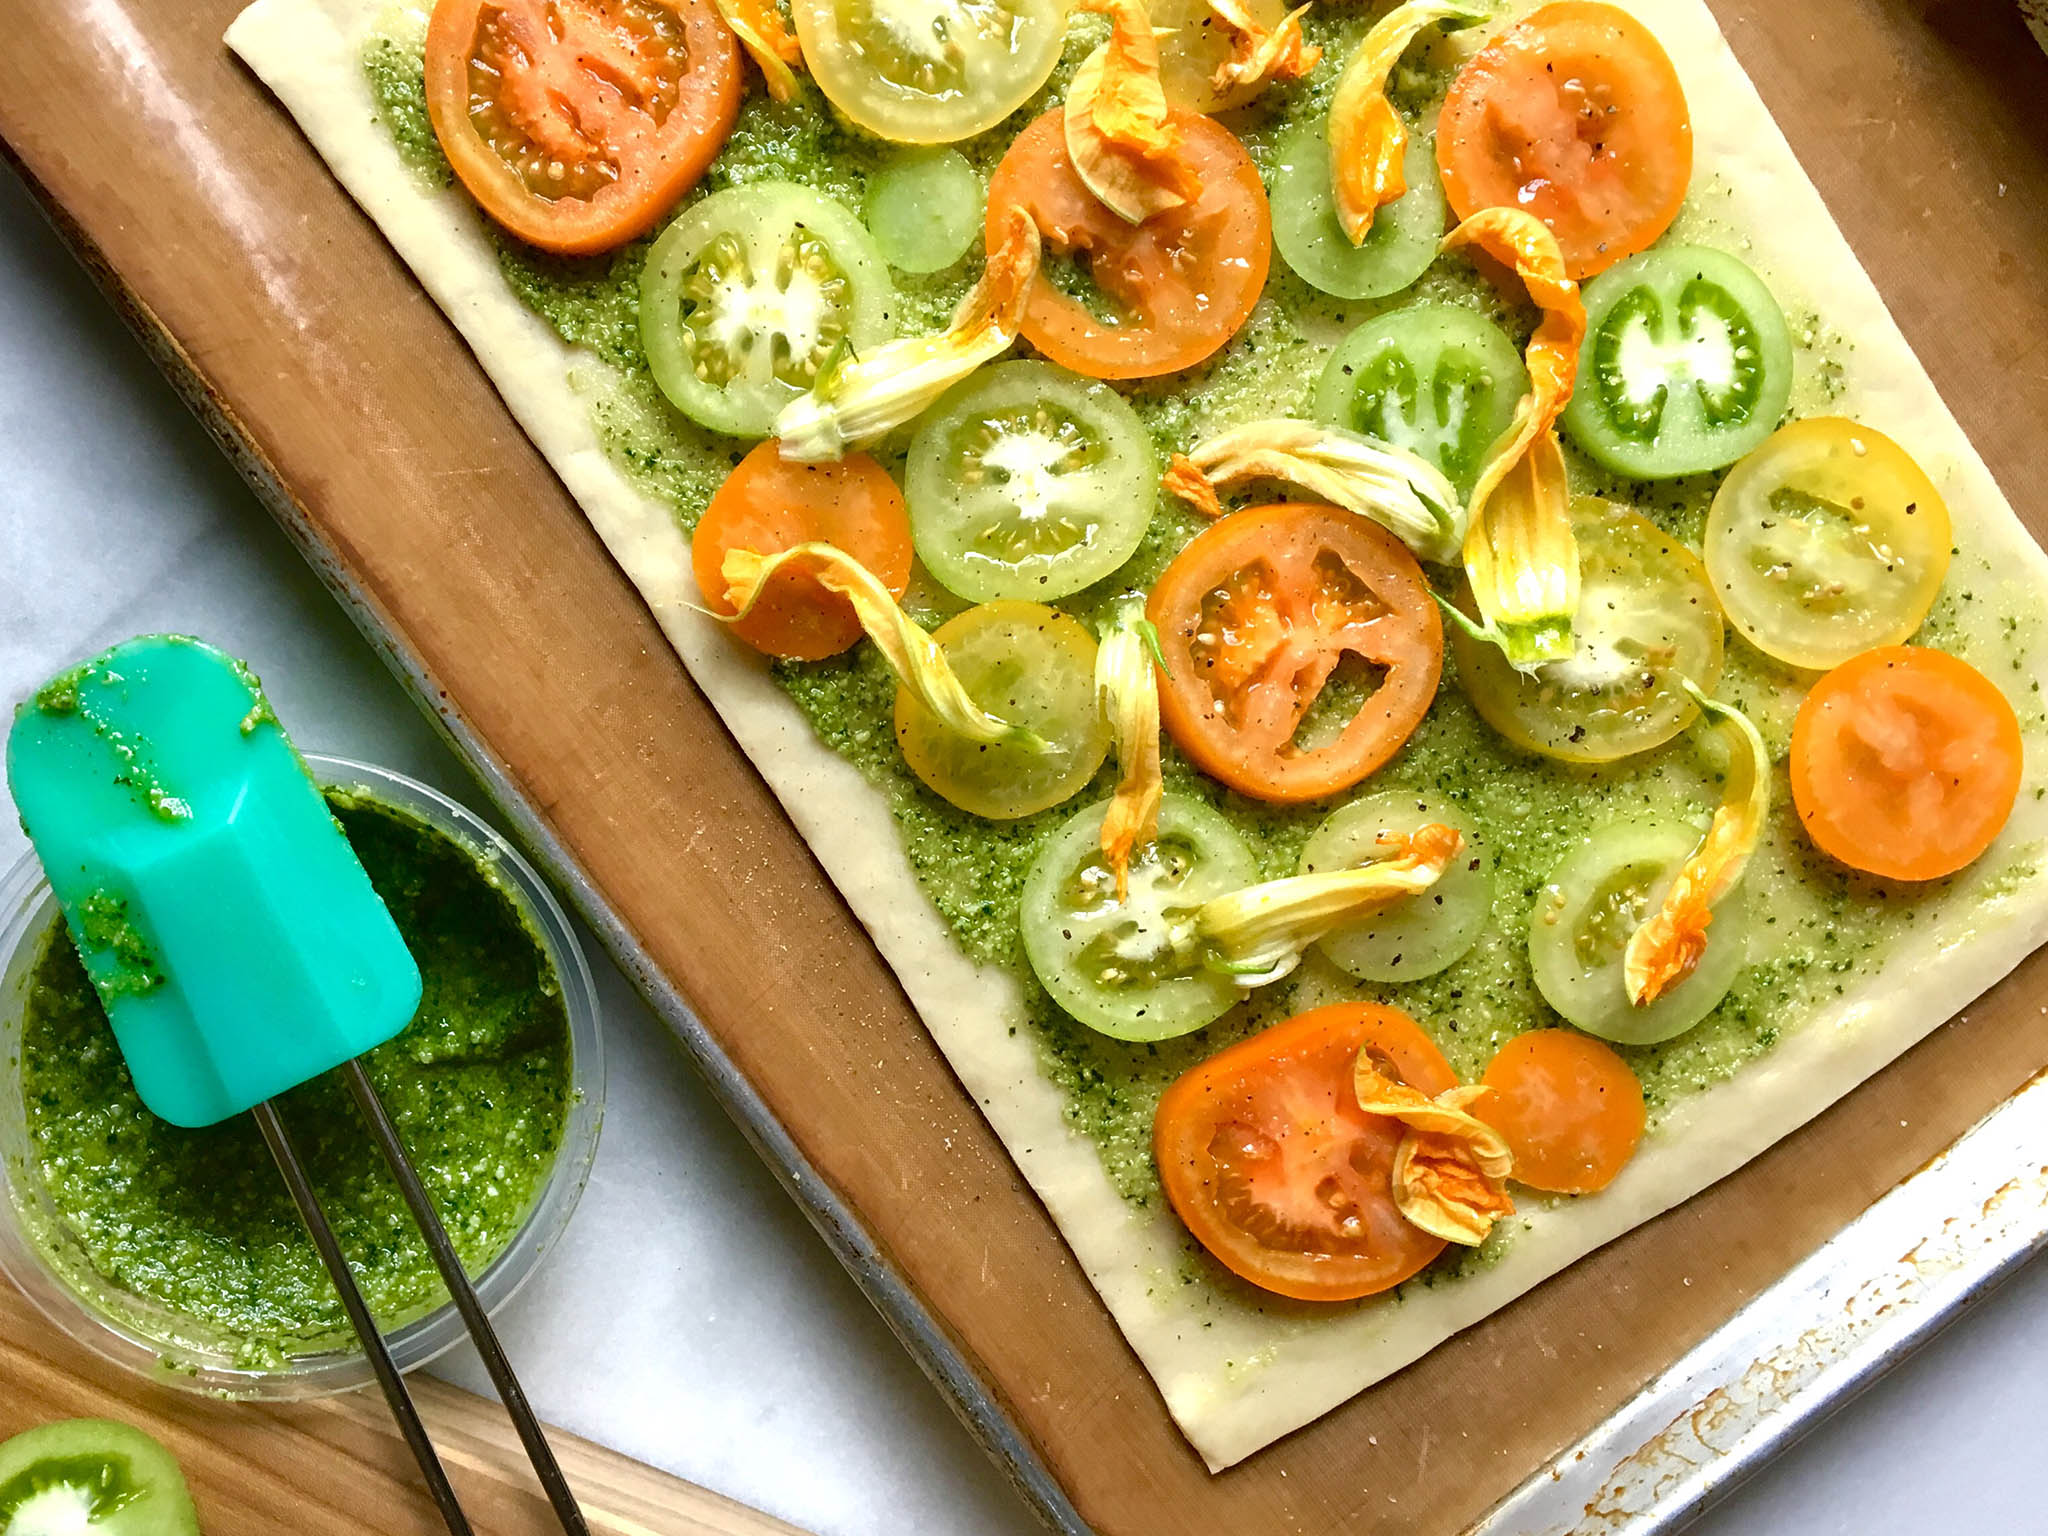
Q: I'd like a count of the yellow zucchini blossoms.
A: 12